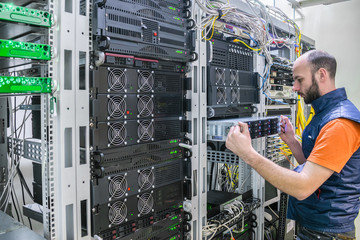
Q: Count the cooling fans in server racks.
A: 14